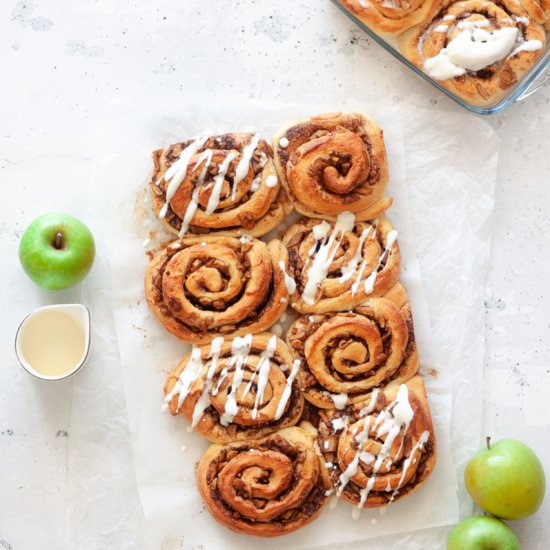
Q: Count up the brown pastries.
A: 11